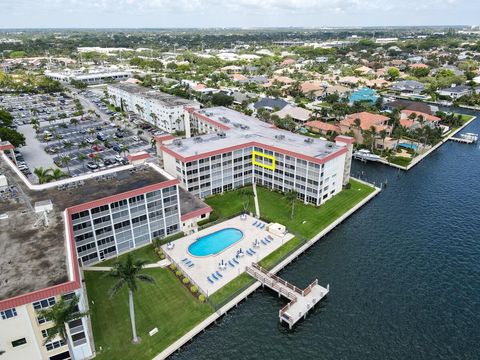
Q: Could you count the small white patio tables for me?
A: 5